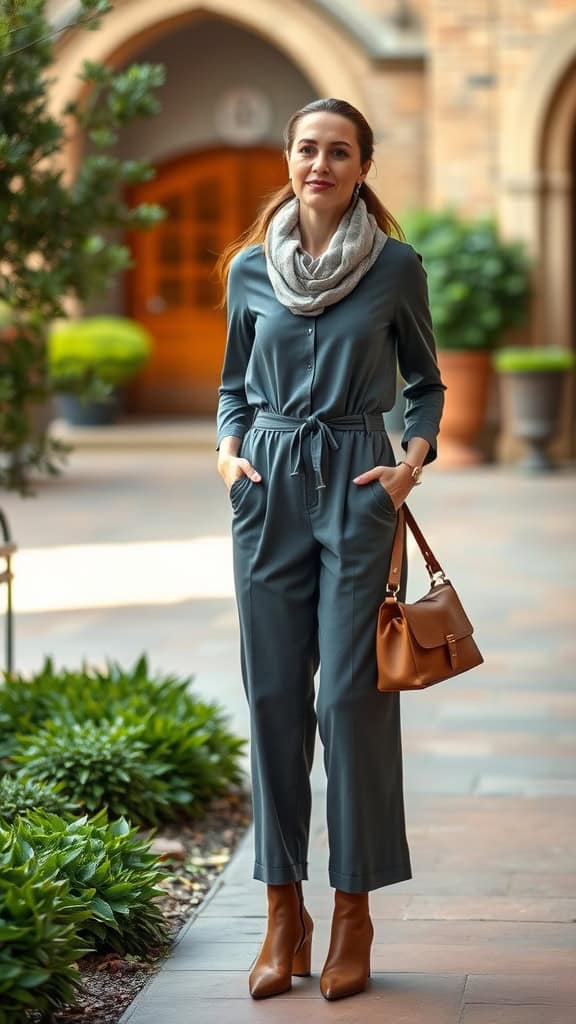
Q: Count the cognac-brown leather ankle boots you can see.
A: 2